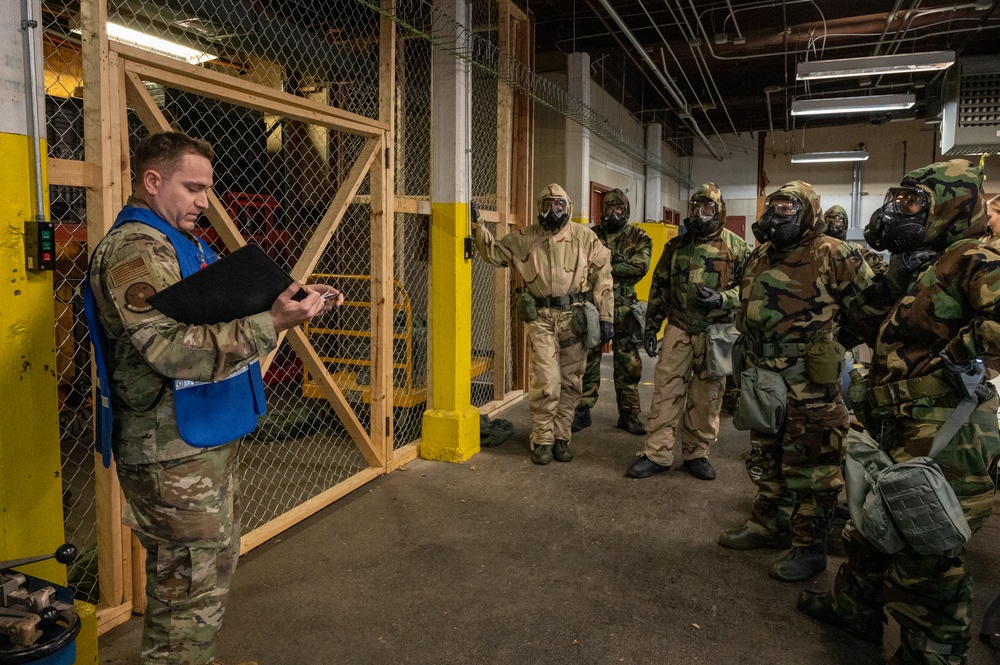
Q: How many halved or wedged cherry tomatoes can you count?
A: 0